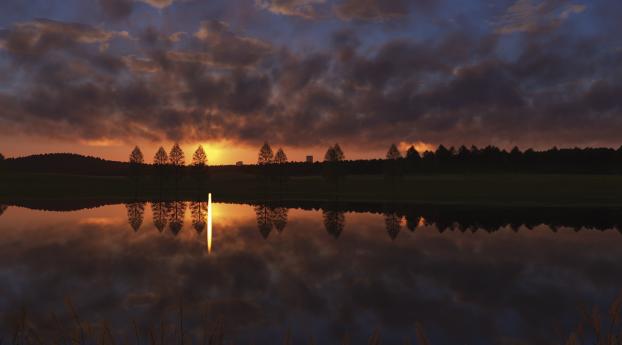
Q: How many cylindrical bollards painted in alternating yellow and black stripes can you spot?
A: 0